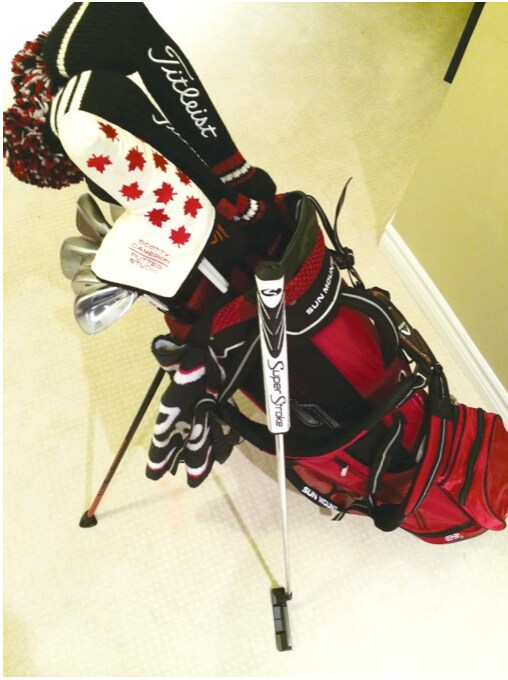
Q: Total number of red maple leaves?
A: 10